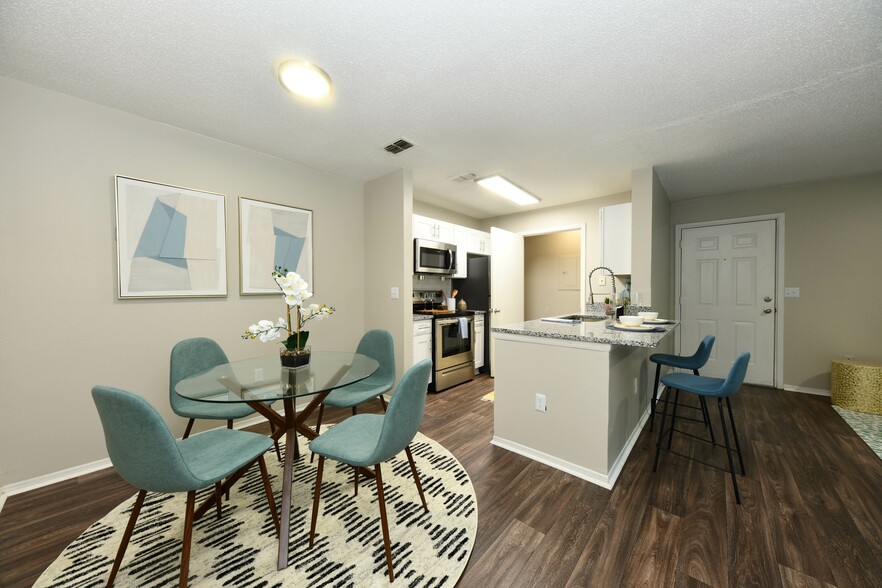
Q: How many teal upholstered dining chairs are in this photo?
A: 4